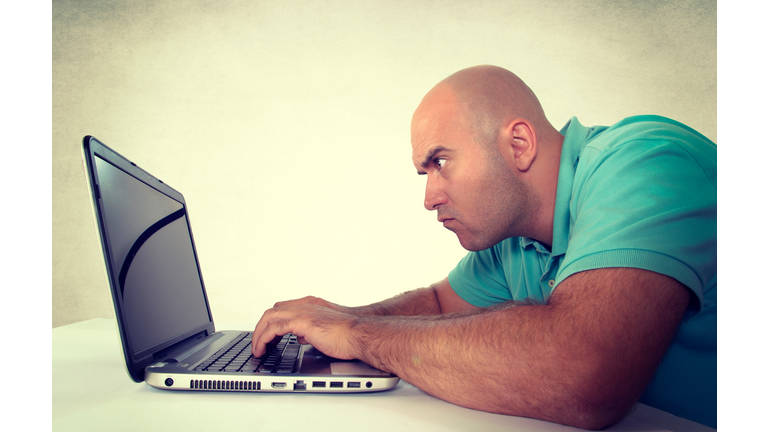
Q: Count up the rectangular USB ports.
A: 3